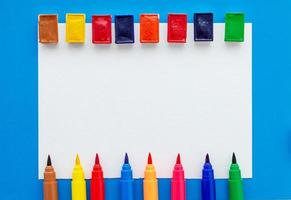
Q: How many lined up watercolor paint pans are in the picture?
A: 8